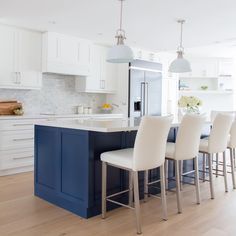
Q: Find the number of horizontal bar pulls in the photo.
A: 3